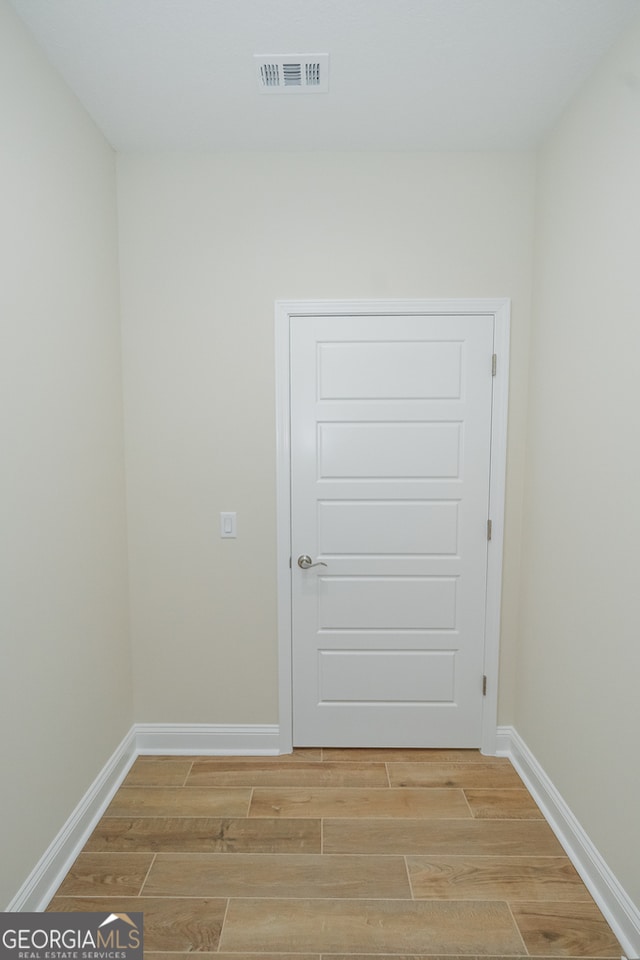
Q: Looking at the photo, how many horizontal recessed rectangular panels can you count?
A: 5